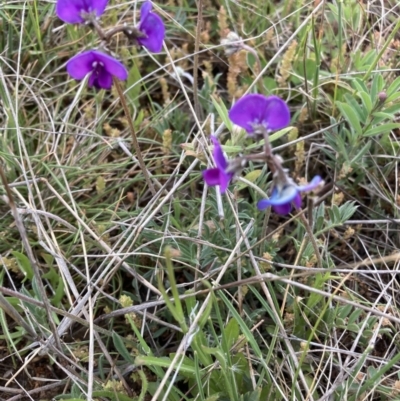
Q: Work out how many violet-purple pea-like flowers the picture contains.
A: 6